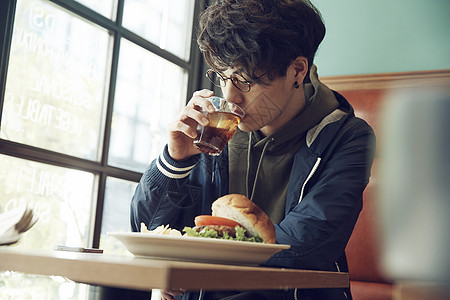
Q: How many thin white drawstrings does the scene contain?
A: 2